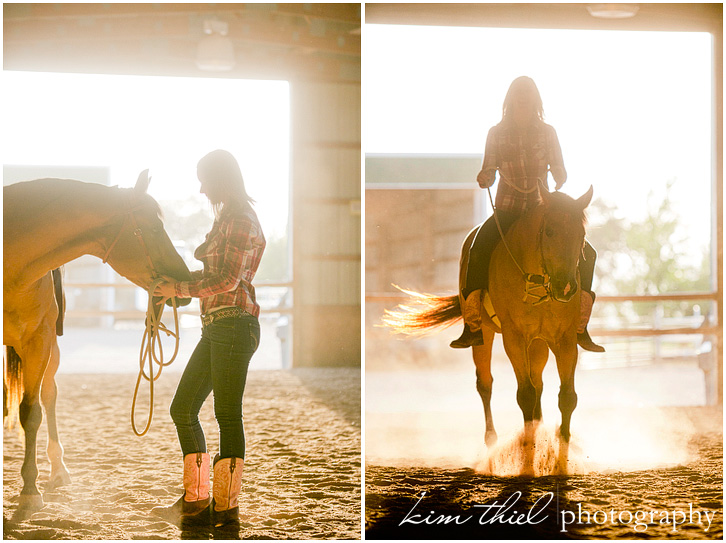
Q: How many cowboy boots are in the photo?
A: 4